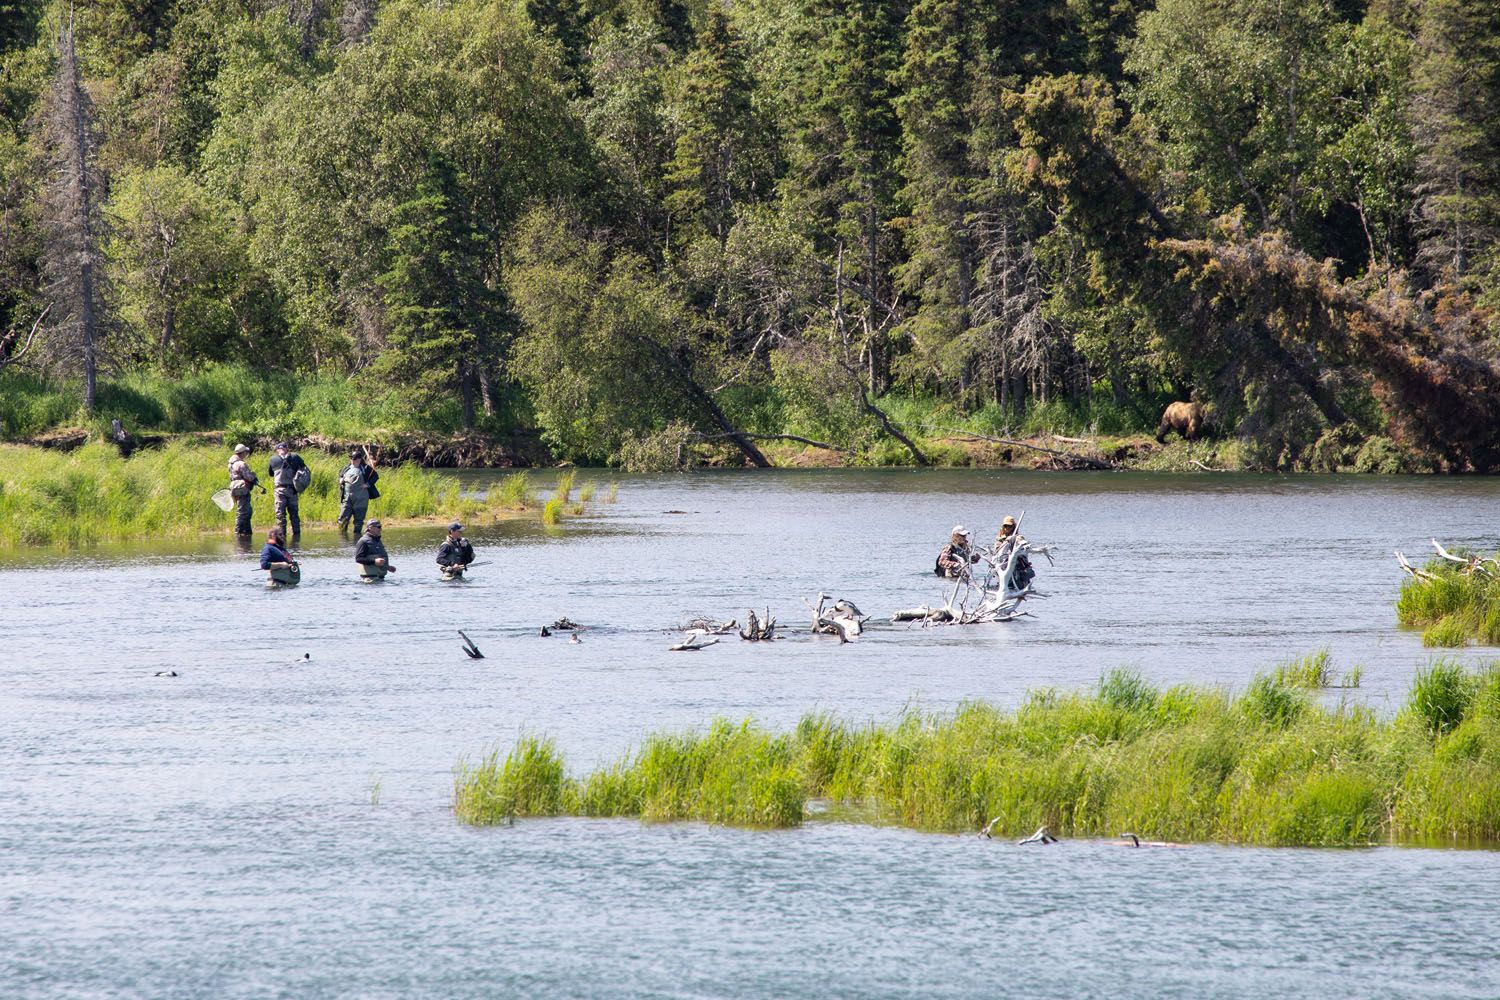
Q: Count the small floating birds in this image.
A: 3